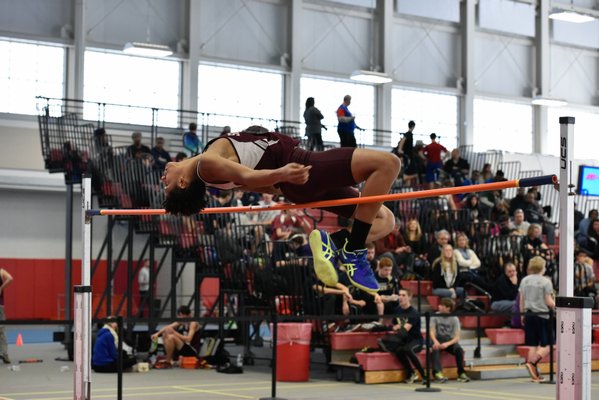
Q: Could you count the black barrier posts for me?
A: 4